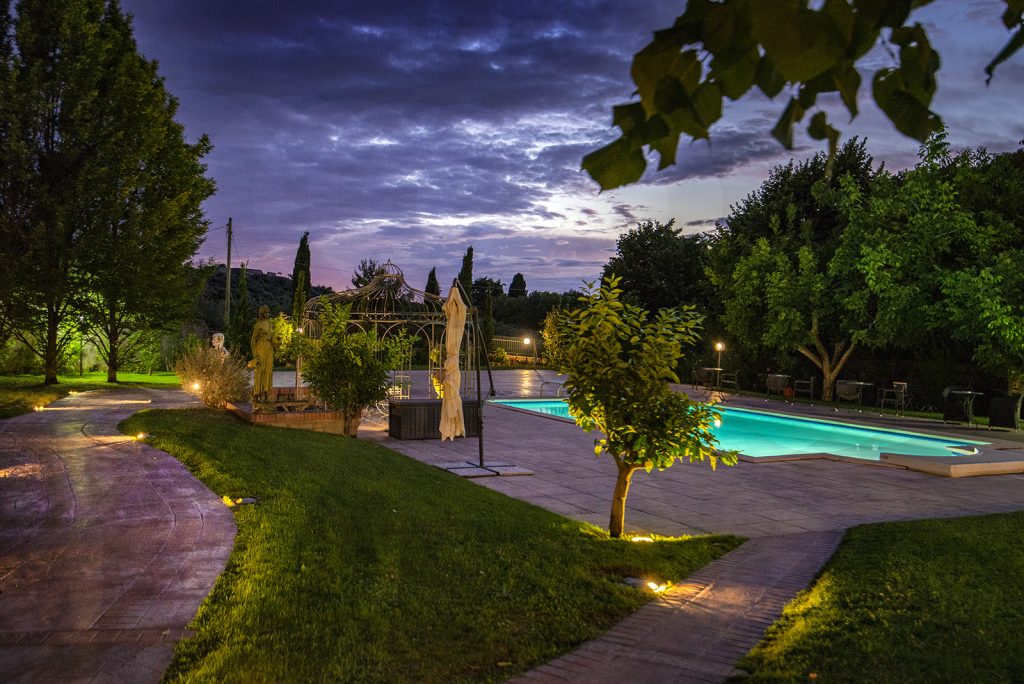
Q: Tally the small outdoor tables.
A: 4